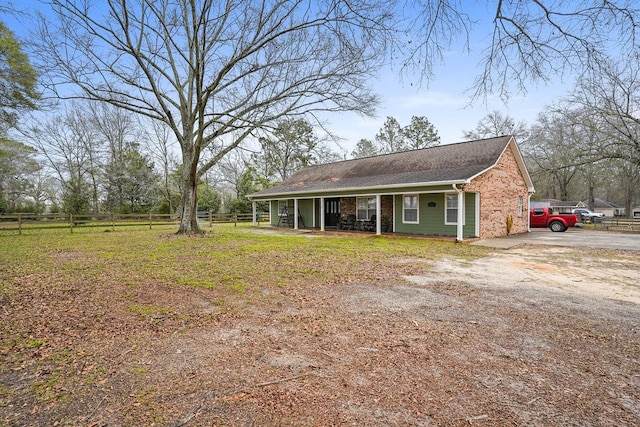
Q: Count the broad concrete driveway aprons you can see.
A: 1